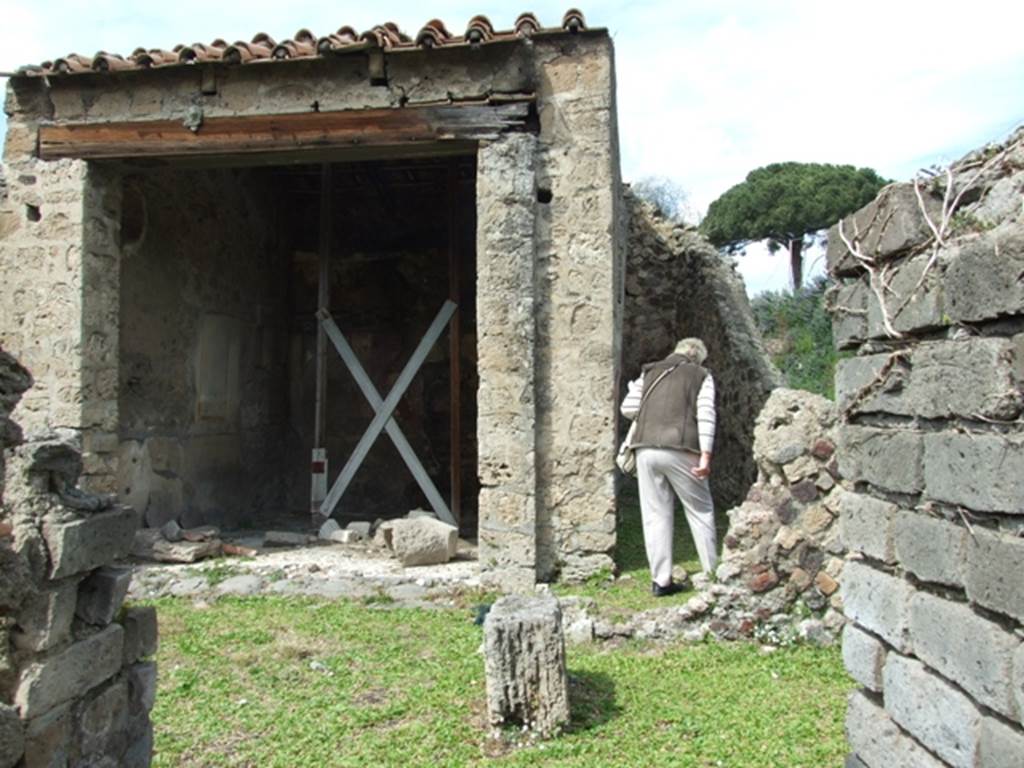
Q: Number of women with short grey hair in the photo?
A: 1